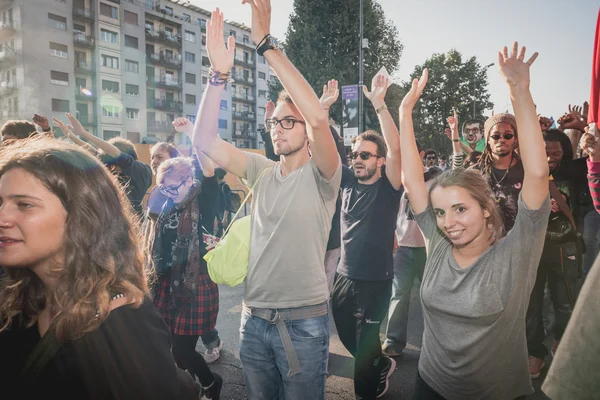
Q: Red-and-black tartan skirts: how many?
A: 1